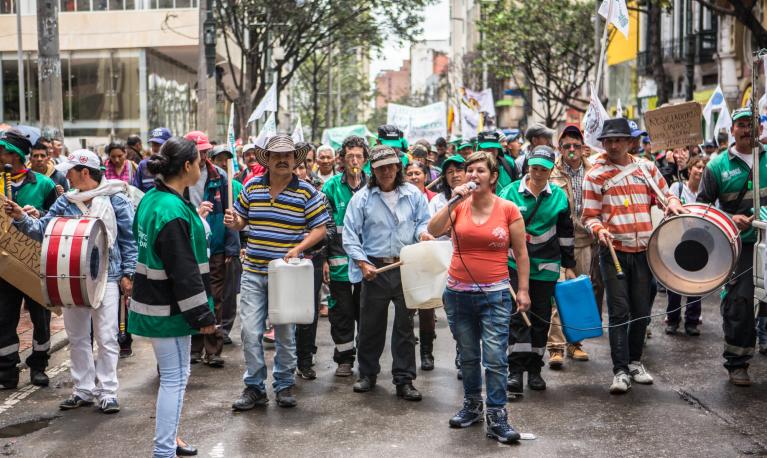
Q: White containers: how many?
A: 2